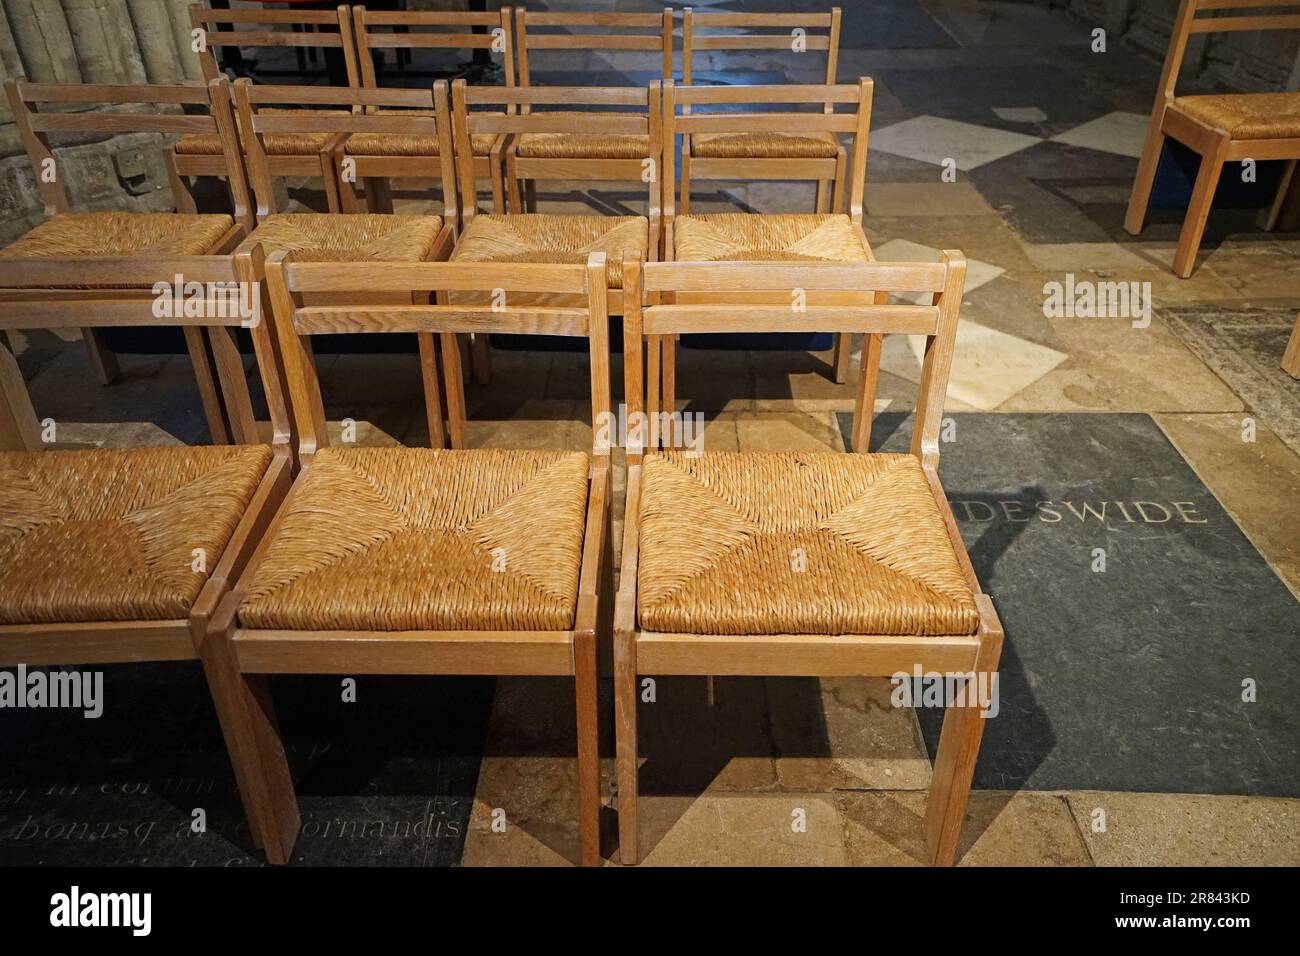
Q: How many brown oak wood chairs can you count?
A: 12